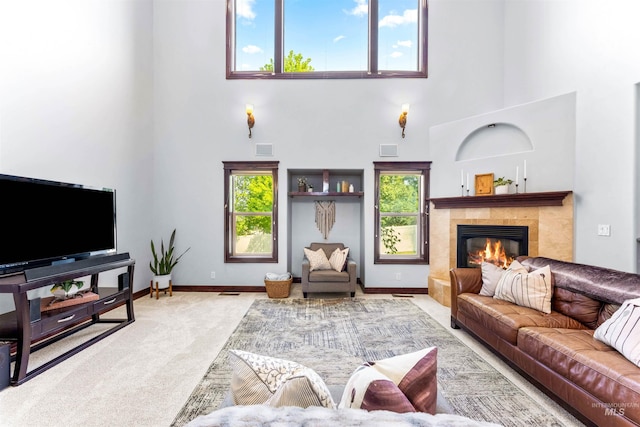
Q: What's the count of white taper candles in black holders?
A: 4